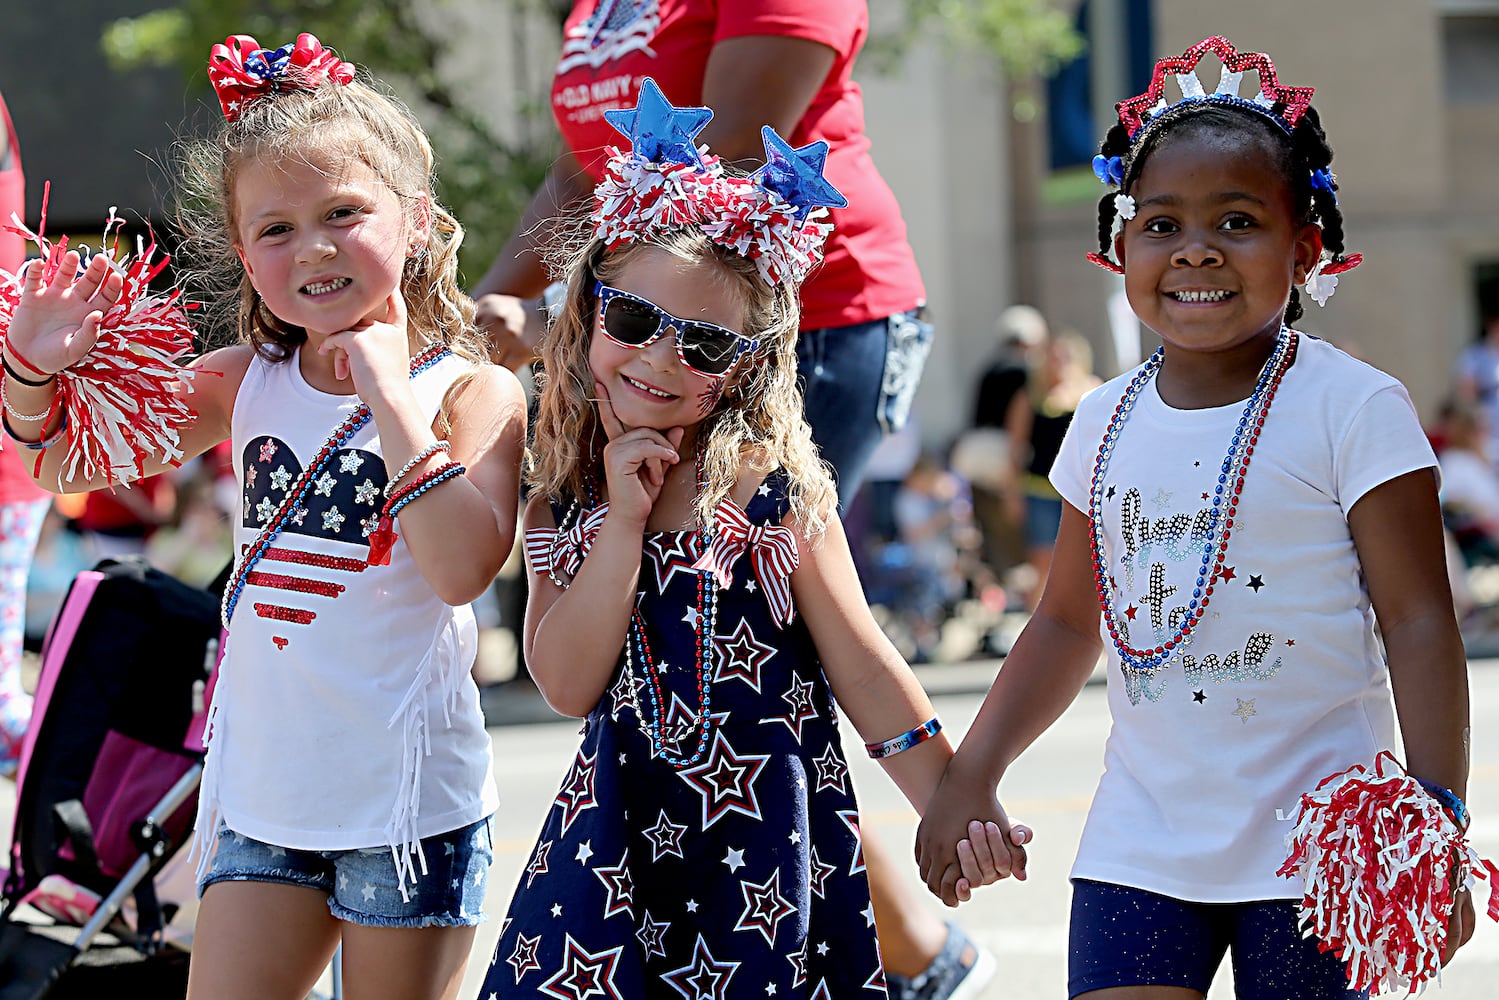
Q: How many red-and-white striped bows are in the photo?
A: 2